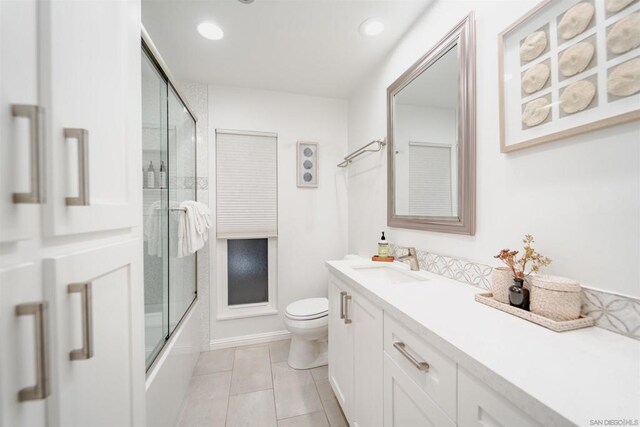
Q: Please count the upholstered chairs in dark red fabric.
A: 0